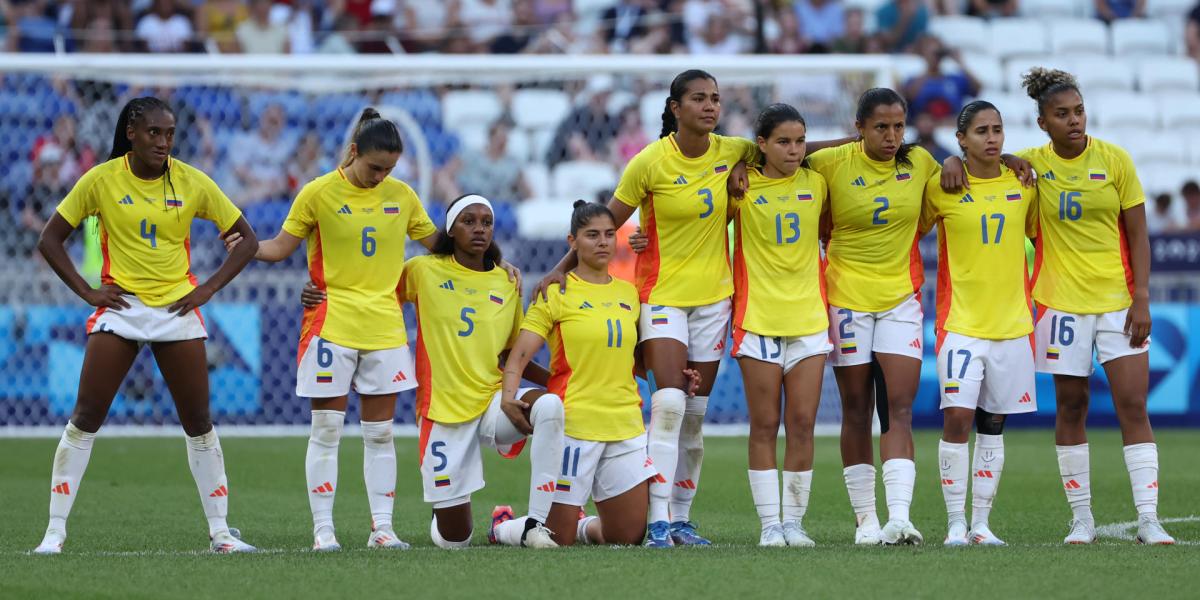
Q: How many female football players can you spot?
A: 9